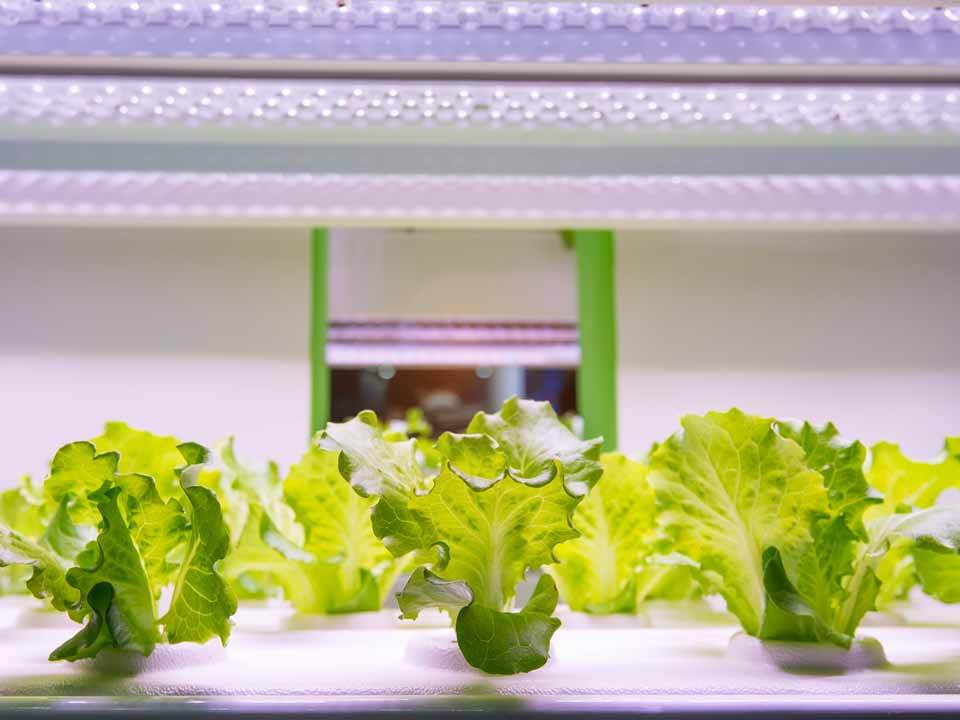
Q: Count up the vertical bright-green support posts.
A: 2